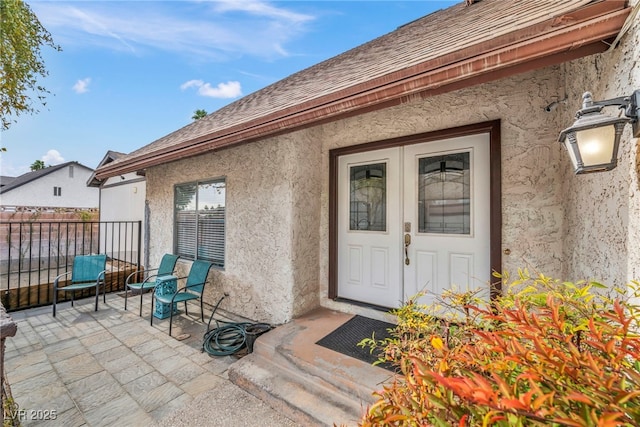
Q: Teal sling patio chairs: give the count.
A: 3